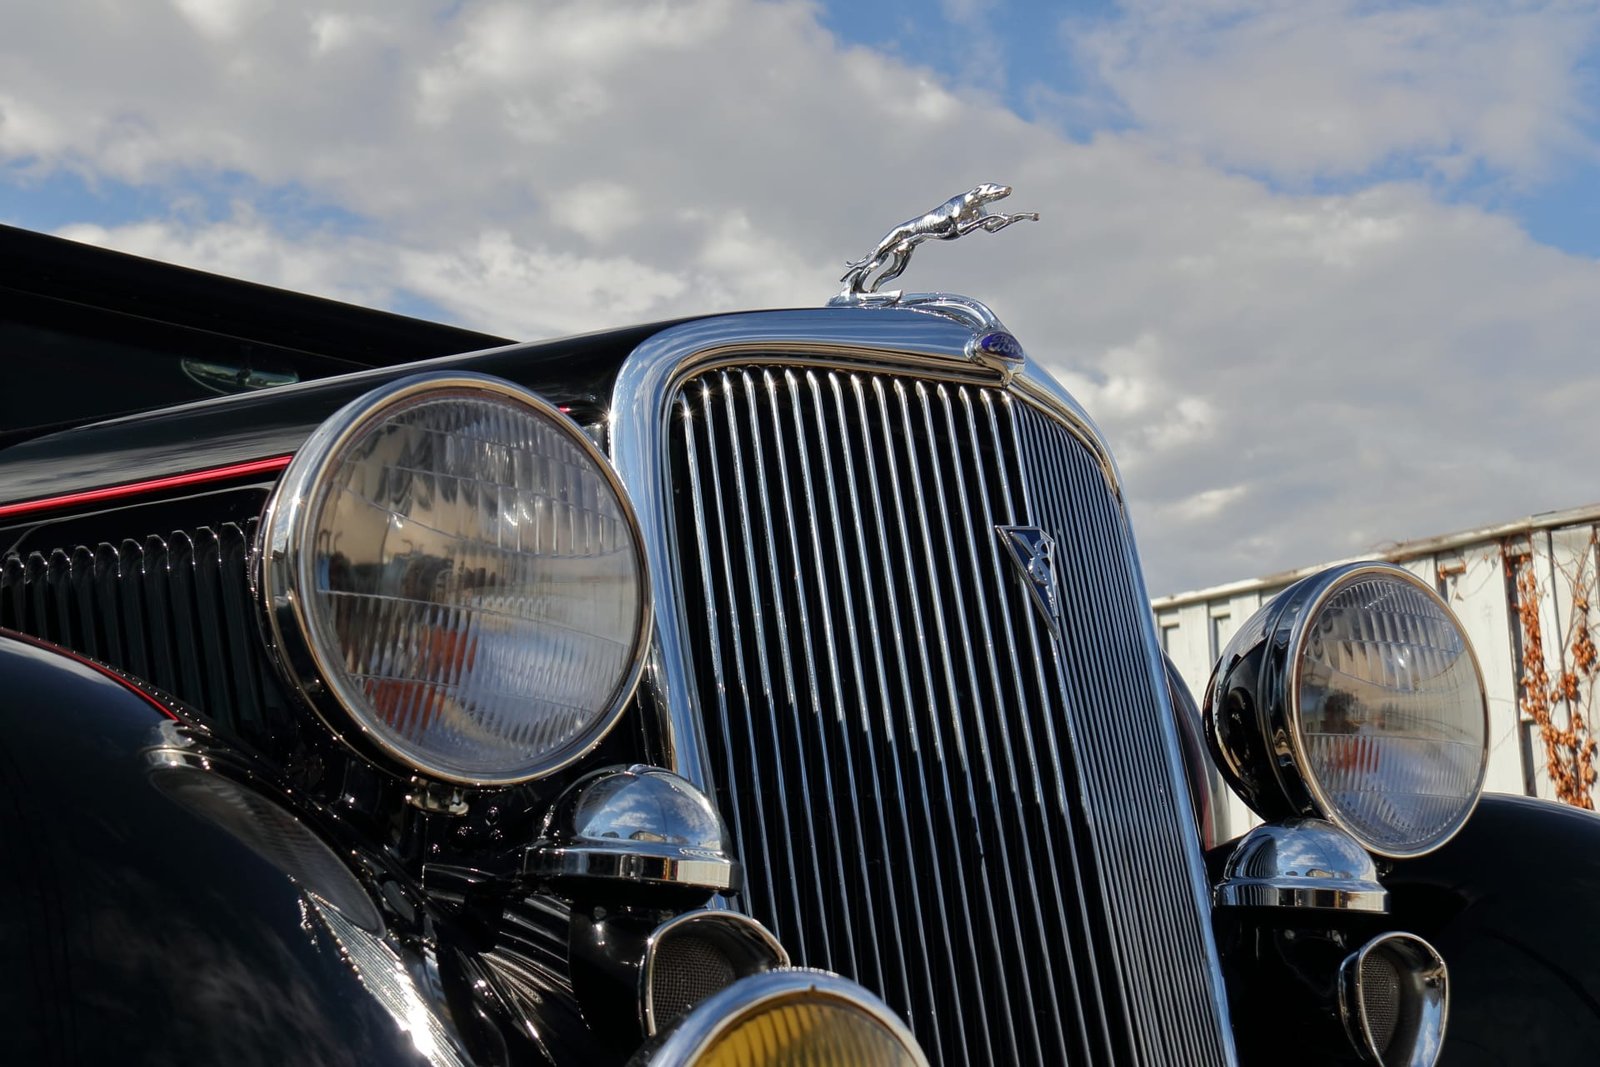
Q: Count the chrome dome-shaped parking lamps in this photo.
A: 2